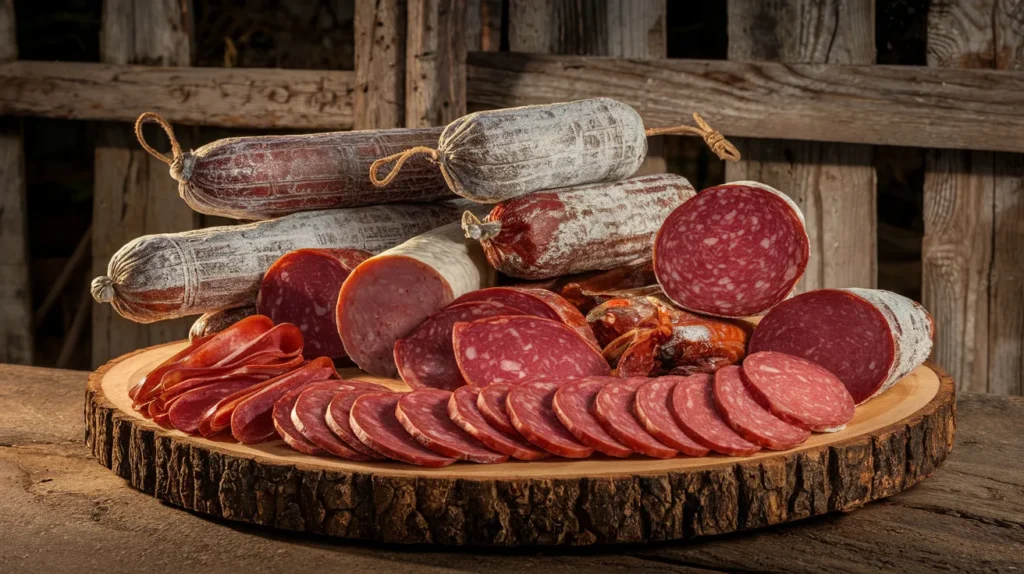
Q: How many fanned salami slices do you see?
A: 14